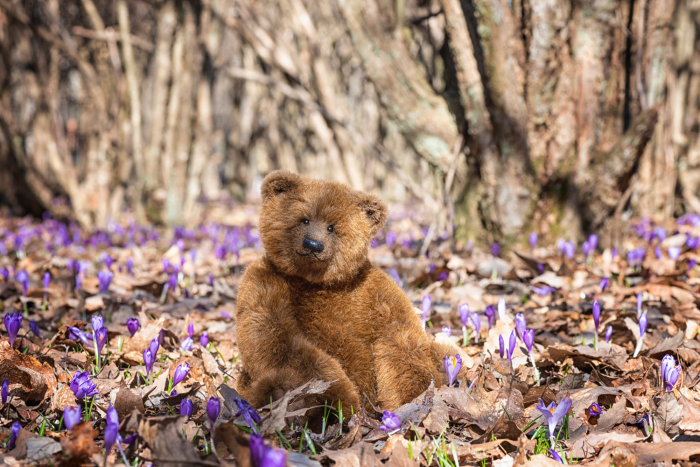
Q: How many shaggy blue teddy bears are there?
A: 0